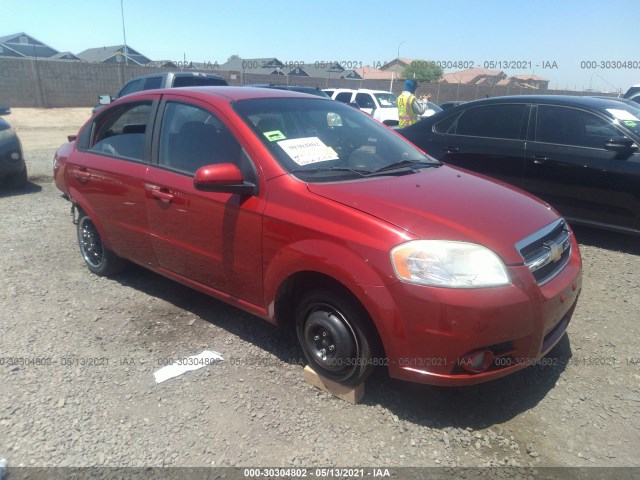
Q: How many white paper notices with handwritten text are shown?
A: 1